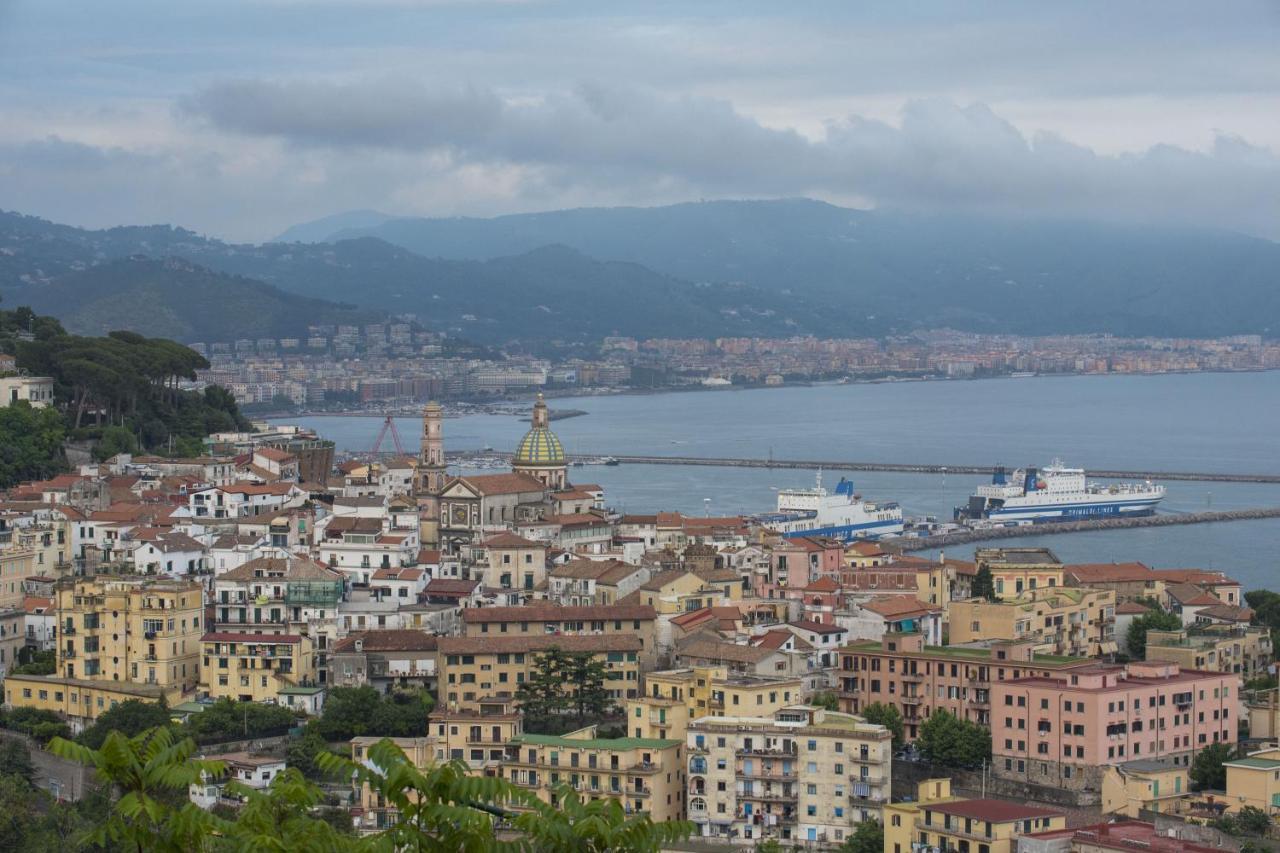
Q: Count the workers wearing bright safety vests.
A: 0